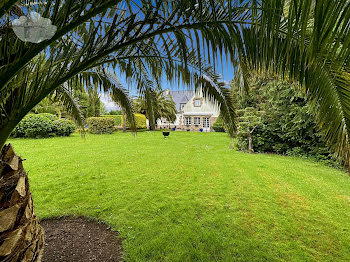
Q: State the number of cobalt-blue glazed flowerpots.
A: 3